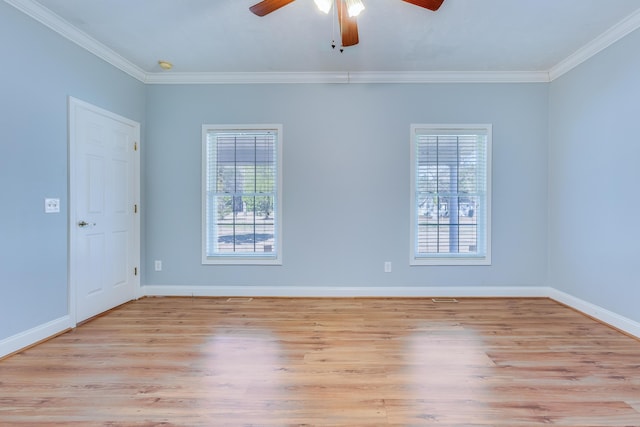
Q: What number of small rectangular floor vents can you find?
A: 2